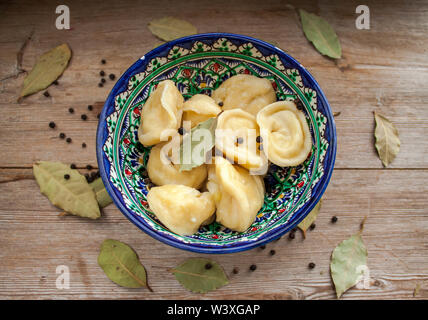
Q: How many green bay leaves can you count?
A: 11